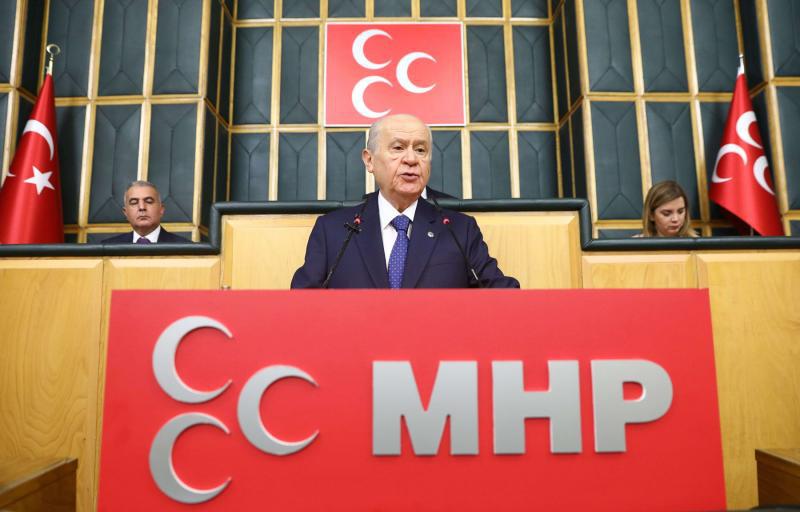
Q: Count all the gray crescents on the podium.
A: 3